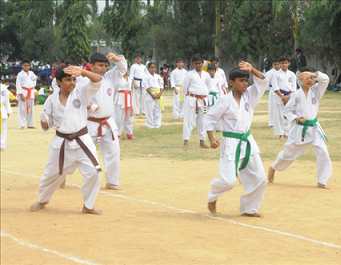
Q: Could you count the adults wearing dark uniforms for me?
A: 3